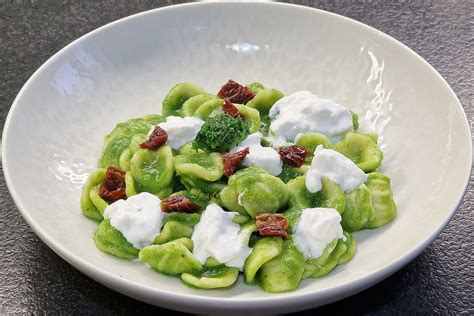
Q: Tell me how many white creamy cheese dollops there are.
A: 7